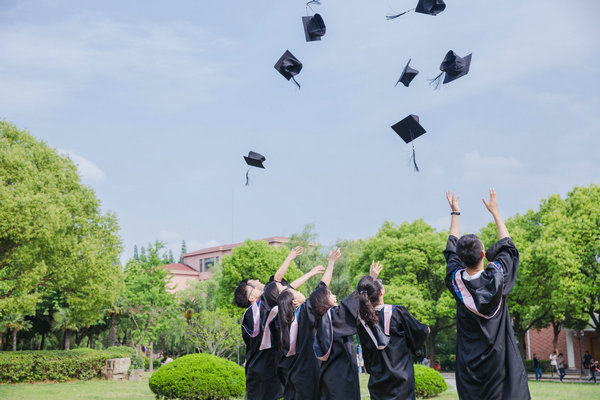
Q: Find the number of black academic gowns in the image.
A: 6